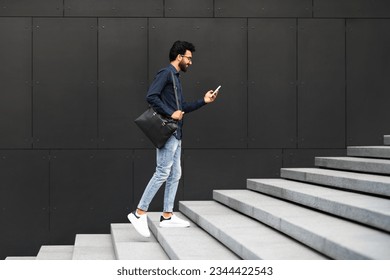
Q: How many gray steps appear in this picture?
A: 12